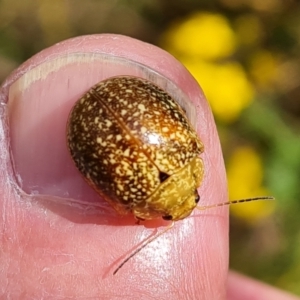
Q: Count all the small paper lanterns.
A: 0